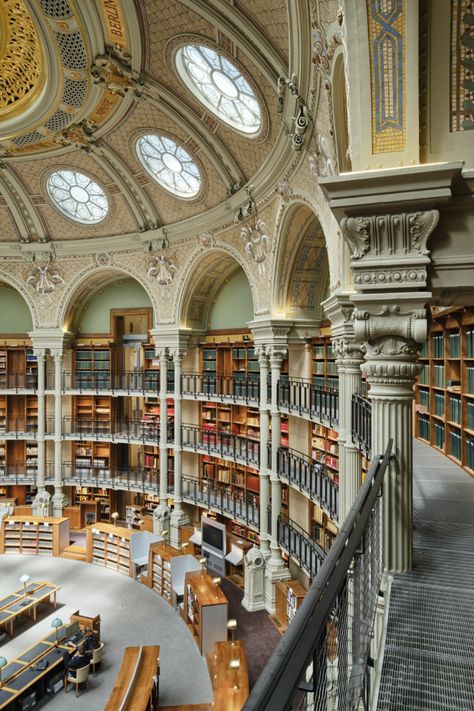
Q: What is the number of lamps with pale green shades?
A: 3